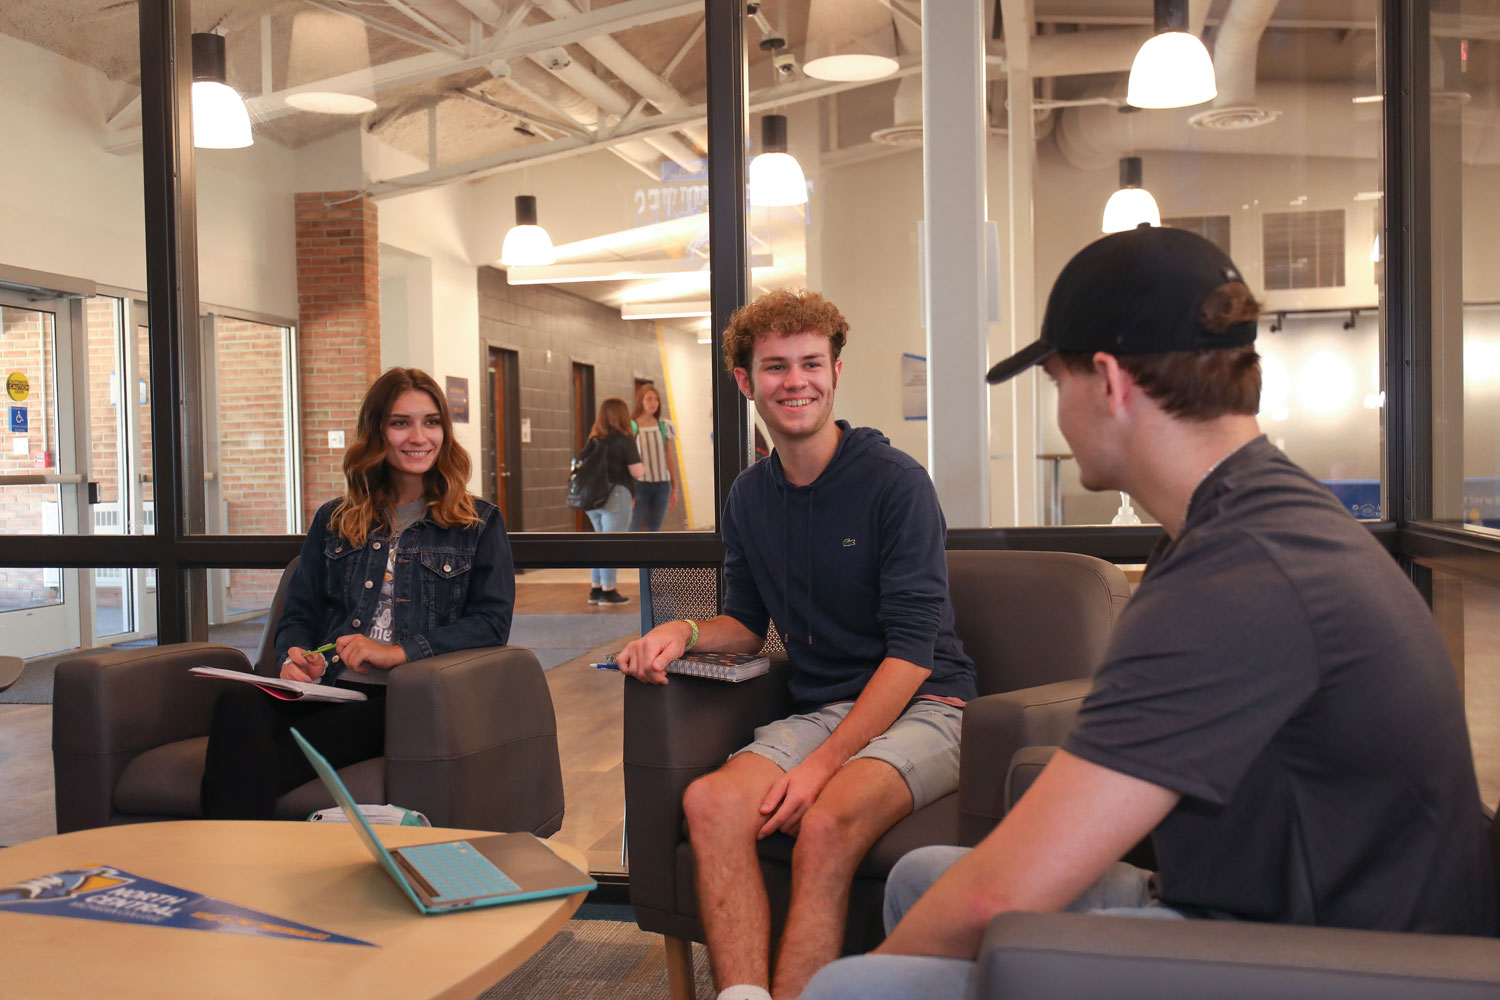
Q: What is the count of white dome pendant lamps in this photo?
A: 5